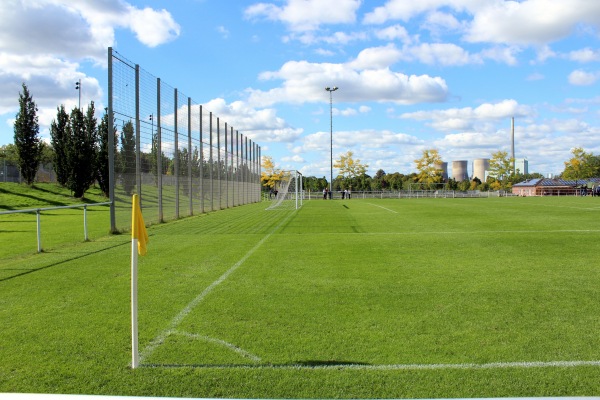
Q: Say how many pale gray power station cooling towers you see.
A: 3